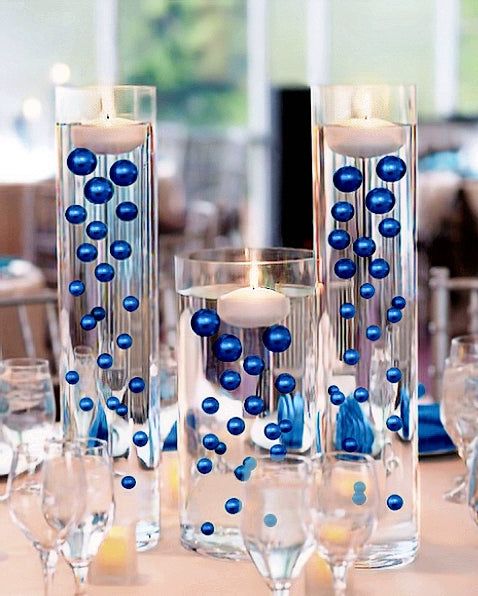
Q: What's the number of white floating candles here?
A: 3